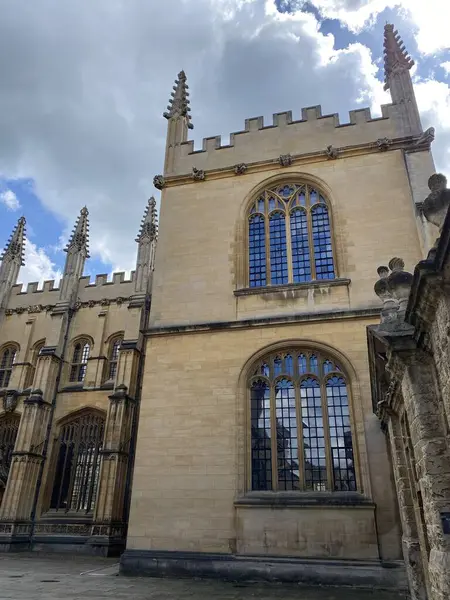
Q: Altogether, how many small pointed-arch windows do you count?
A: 4